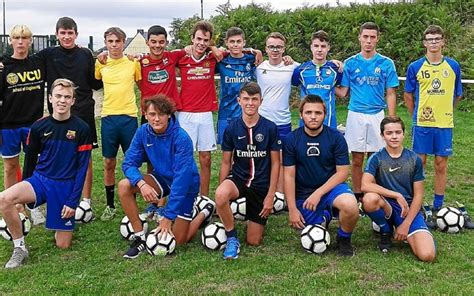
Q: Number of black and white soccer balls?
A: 11